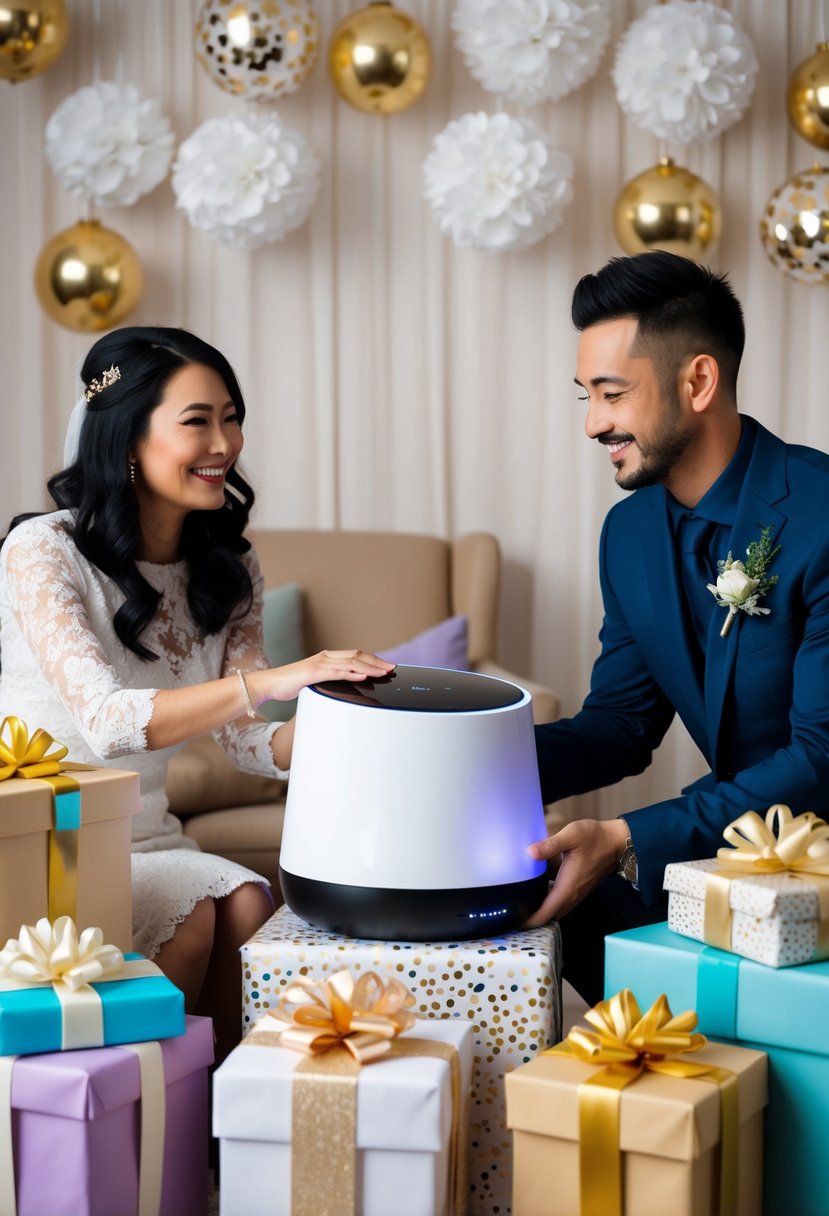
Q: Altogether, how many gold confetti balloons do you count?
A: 2